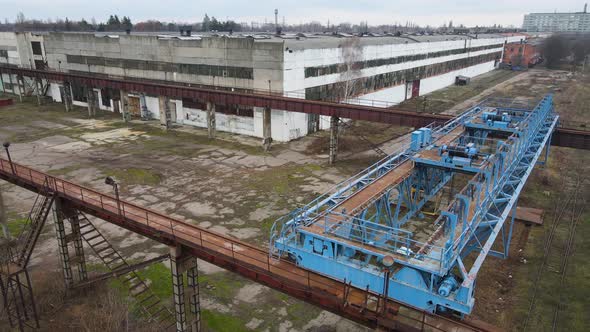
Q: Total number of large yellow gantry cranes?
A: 0